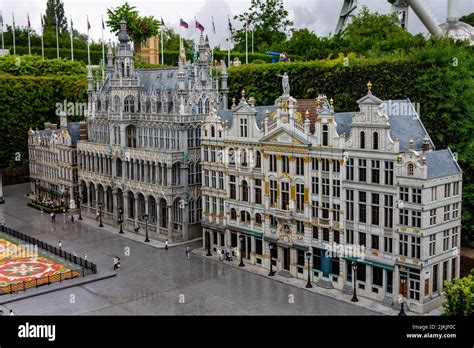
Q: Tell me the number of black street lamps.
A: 10